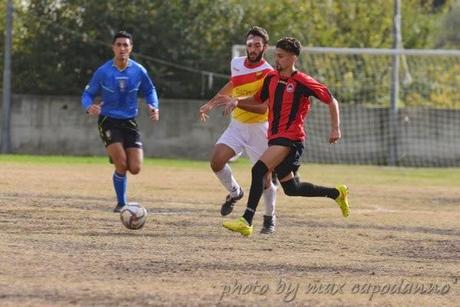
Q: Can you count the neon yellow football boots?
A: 2